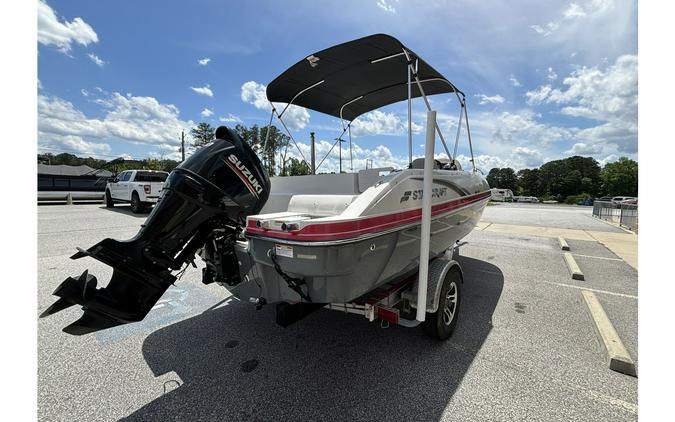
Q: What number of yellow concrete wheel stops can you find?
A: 3